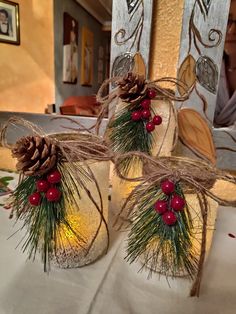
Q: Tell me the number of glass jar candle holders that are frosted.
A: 3